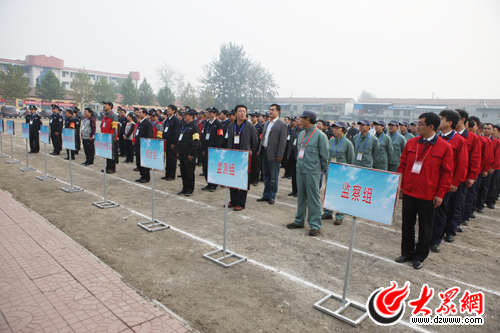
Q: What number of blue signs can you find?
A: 9